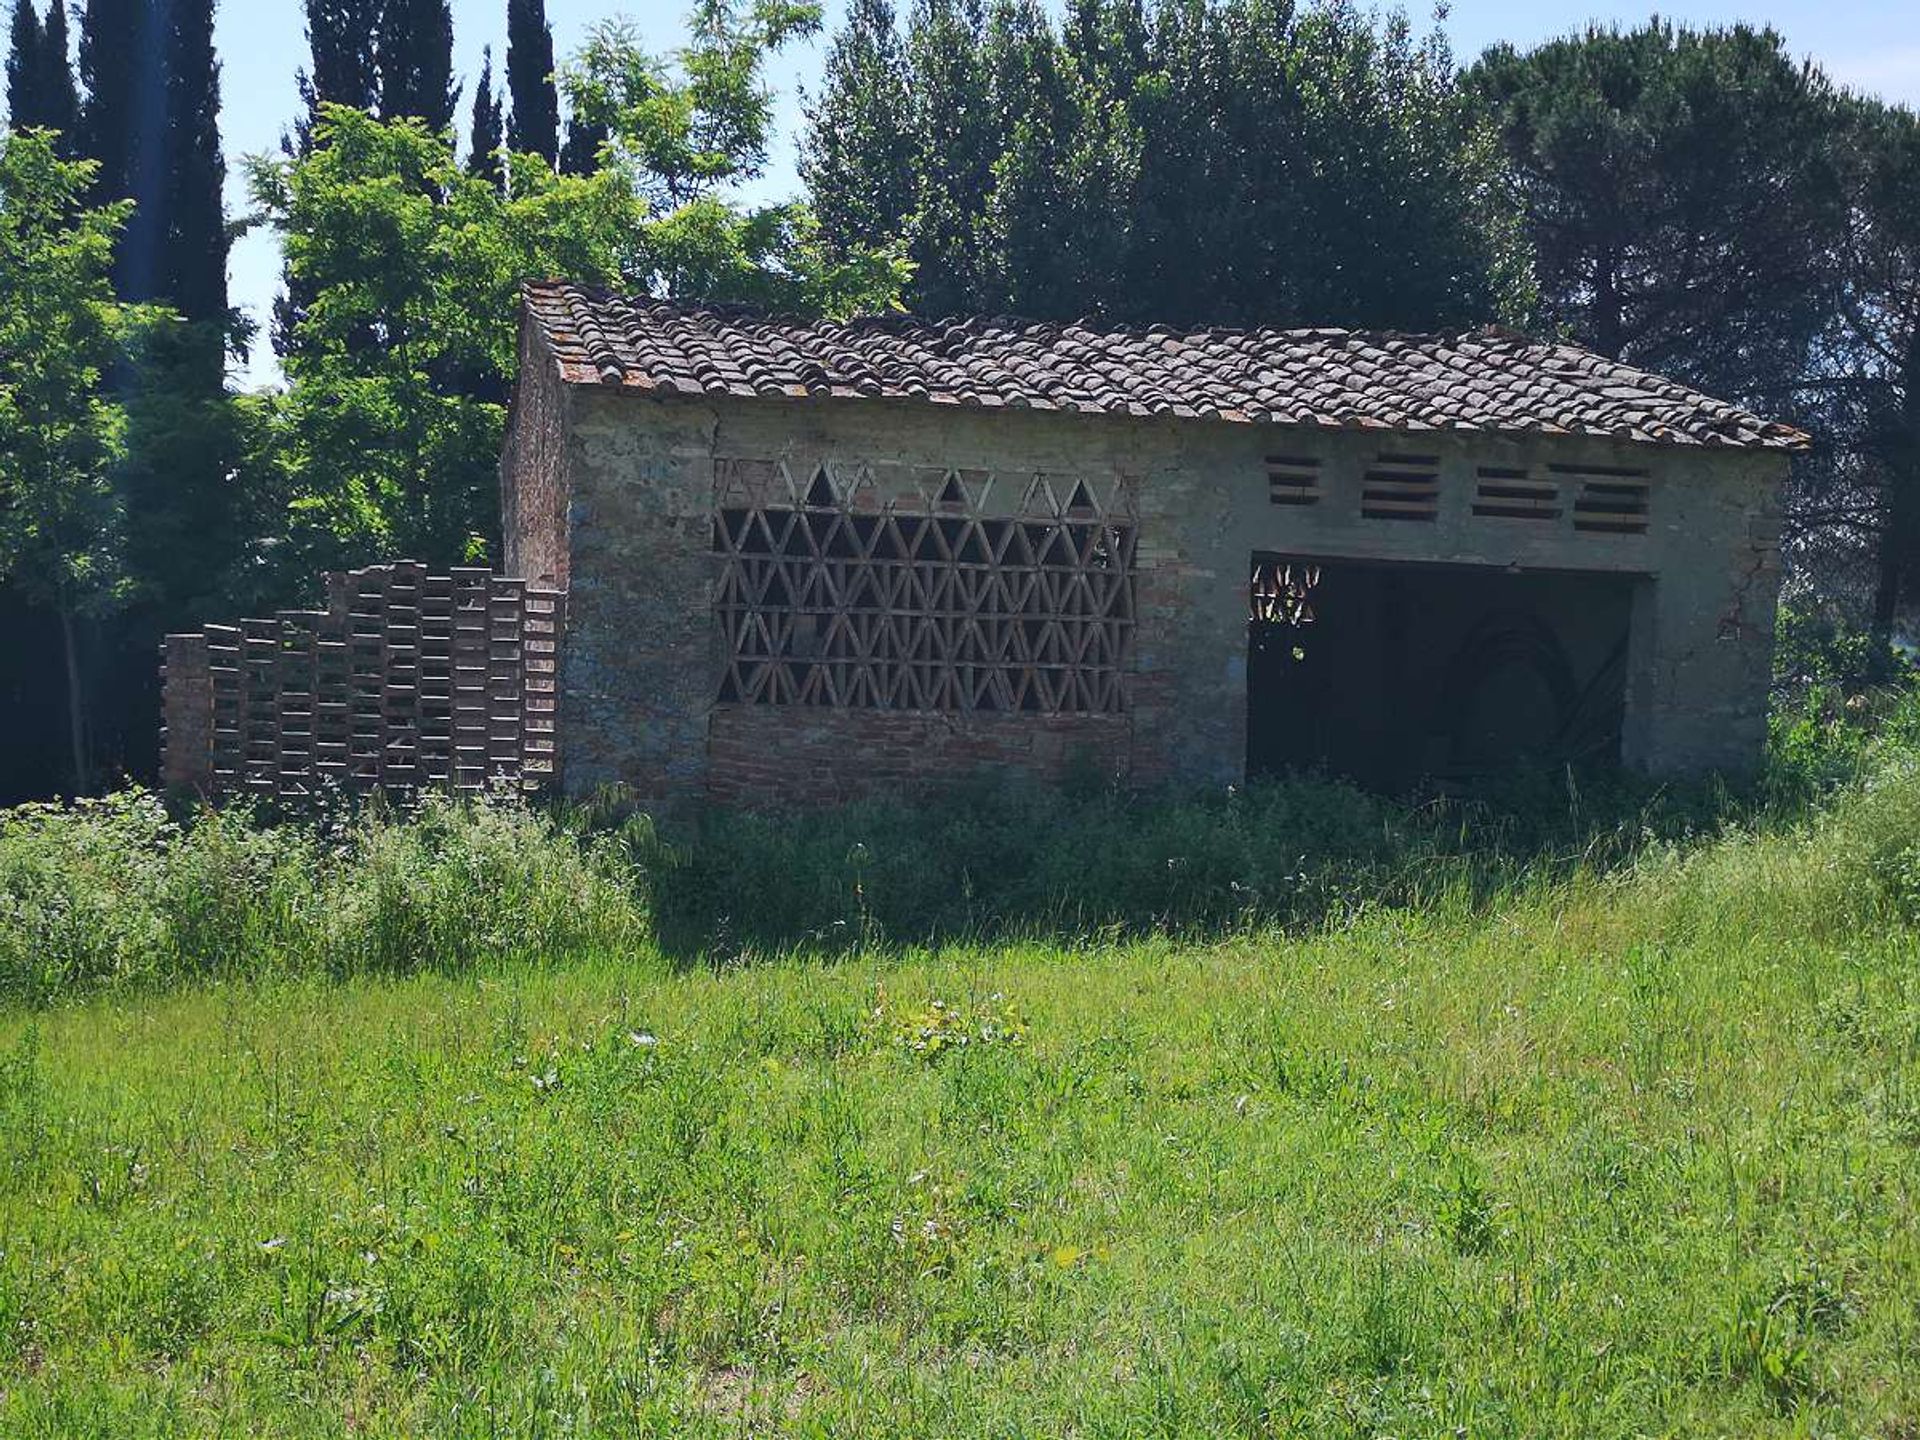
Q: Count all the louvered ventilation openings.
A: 4